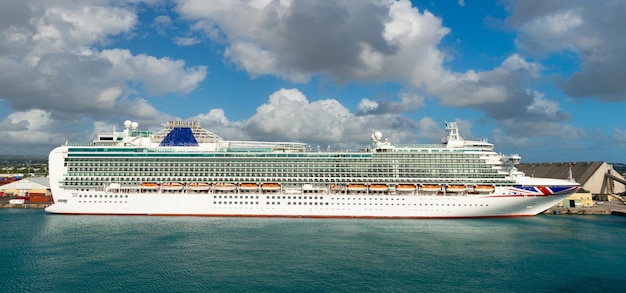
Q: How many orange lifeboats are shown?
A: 12